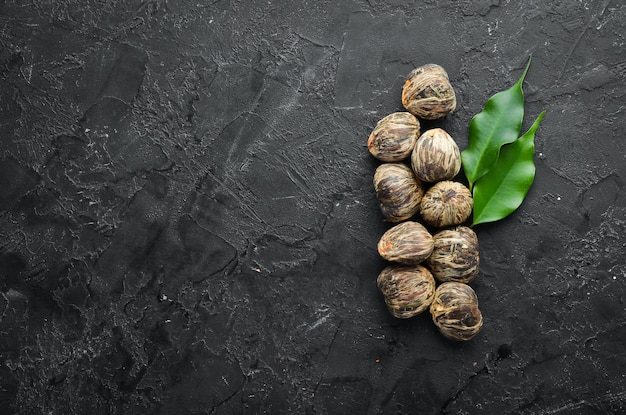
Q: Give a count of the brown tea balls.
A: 9